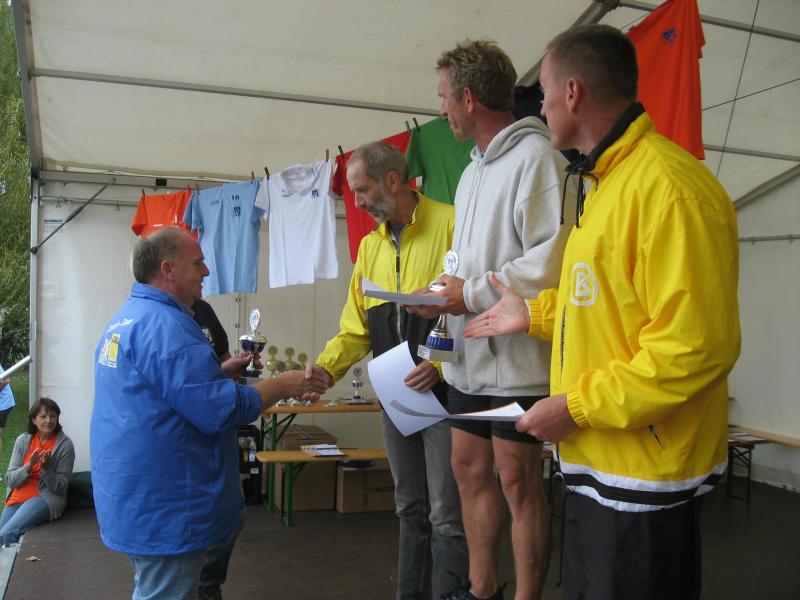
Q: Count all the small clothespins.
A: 9